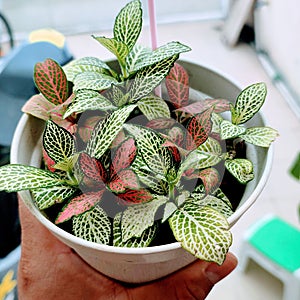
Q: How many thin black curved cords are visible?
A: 1